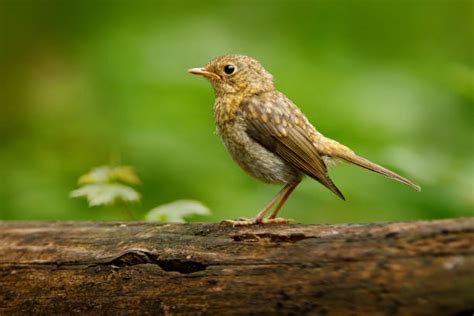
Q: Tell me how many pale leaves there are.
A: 3